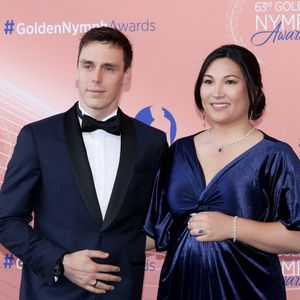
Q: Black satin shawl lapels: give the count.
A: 2